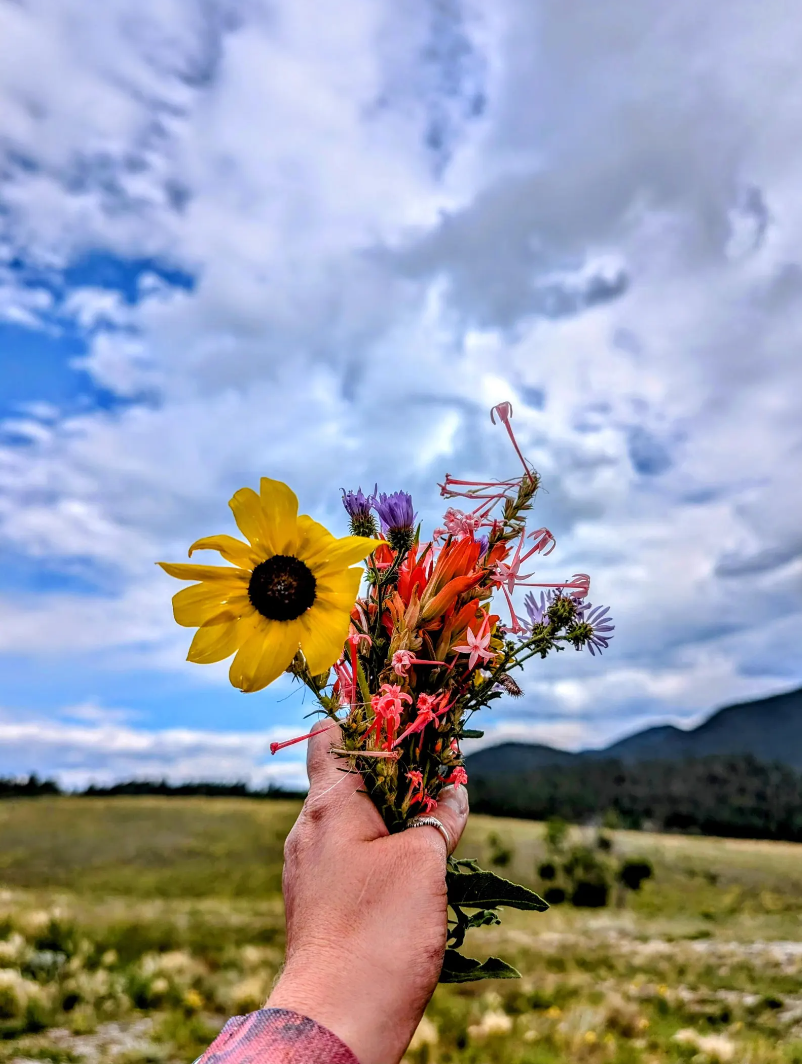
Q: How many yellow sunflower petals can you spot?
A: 11